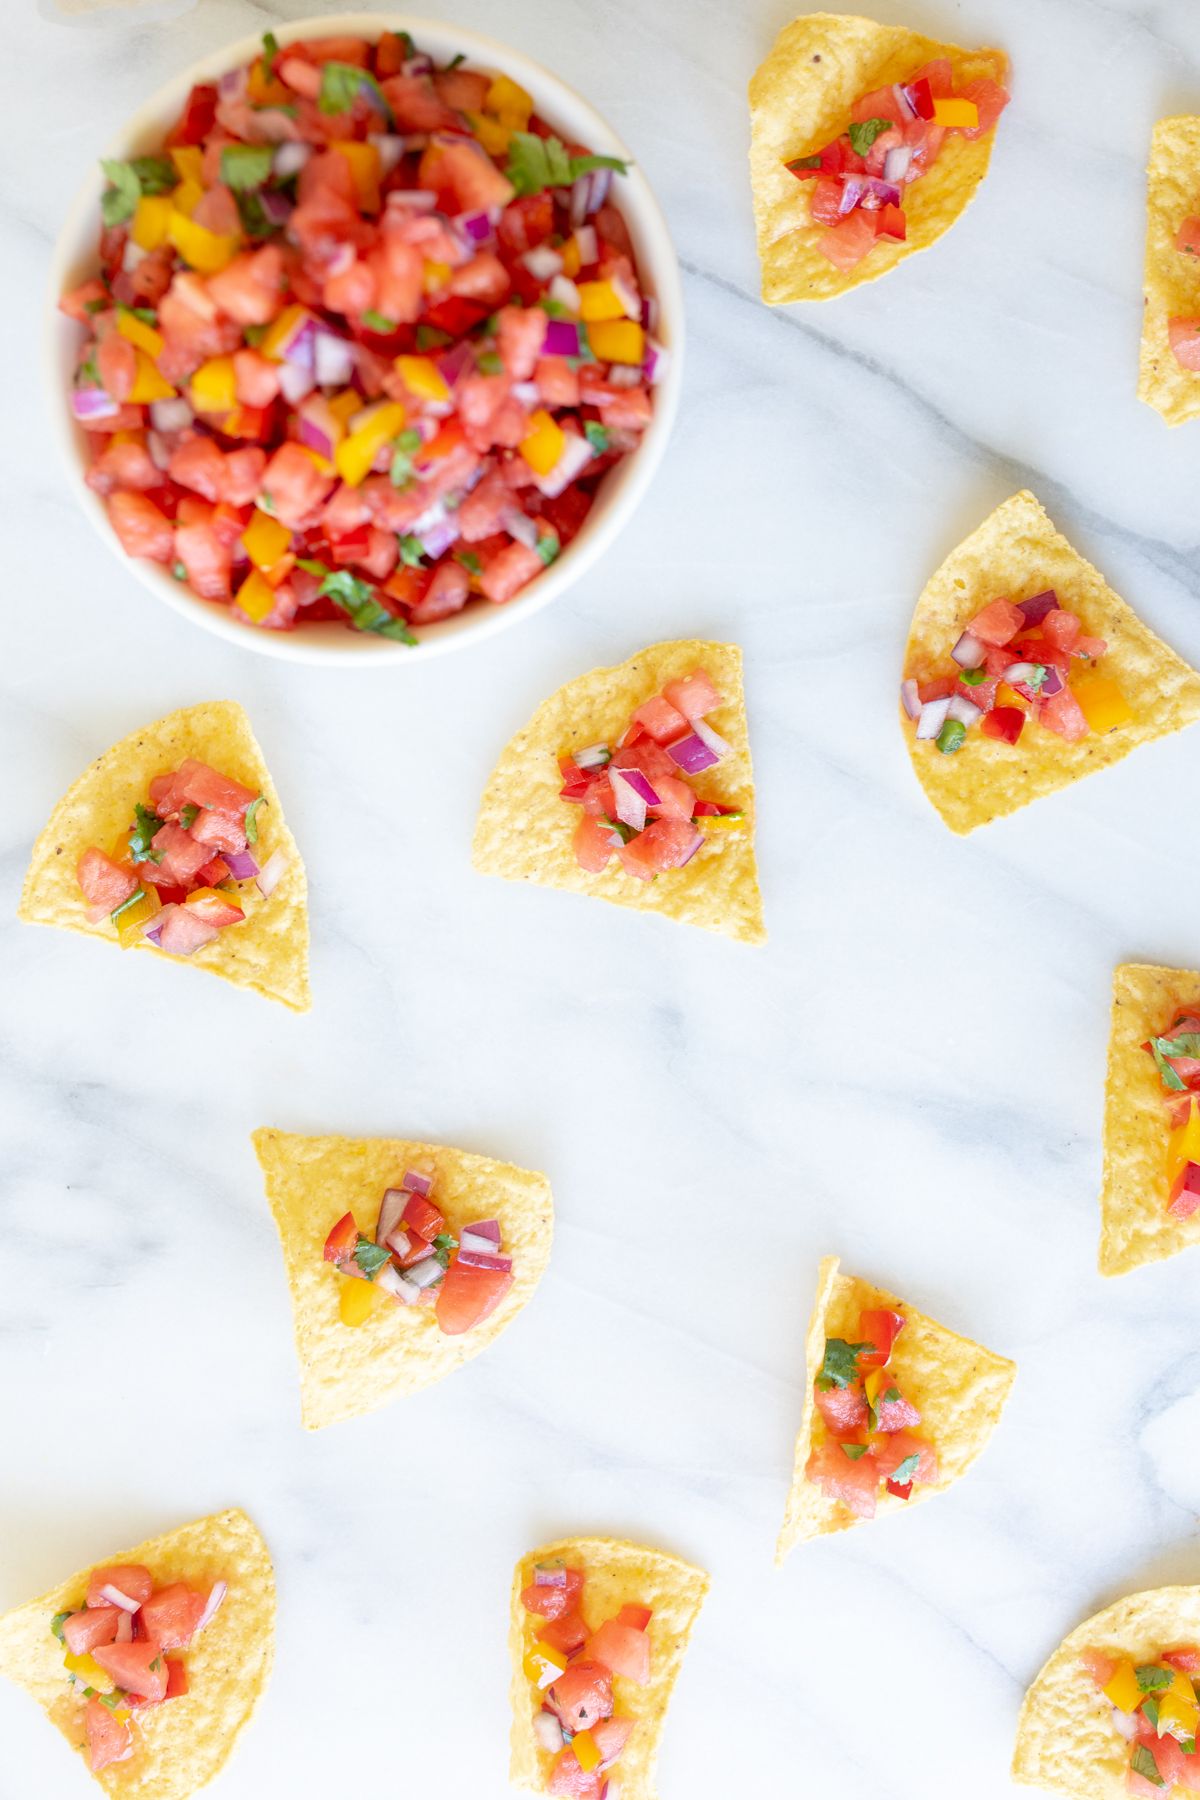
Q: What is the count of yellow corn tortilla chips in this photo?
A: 11